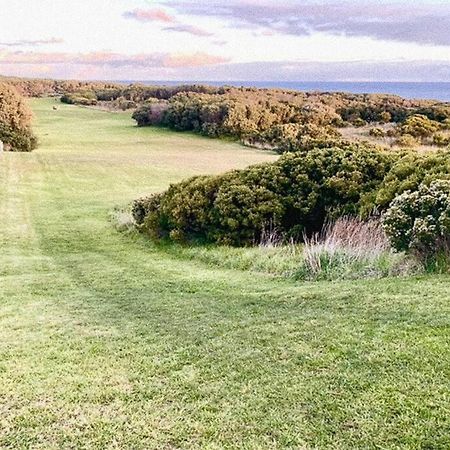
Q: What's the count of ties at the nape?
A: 0